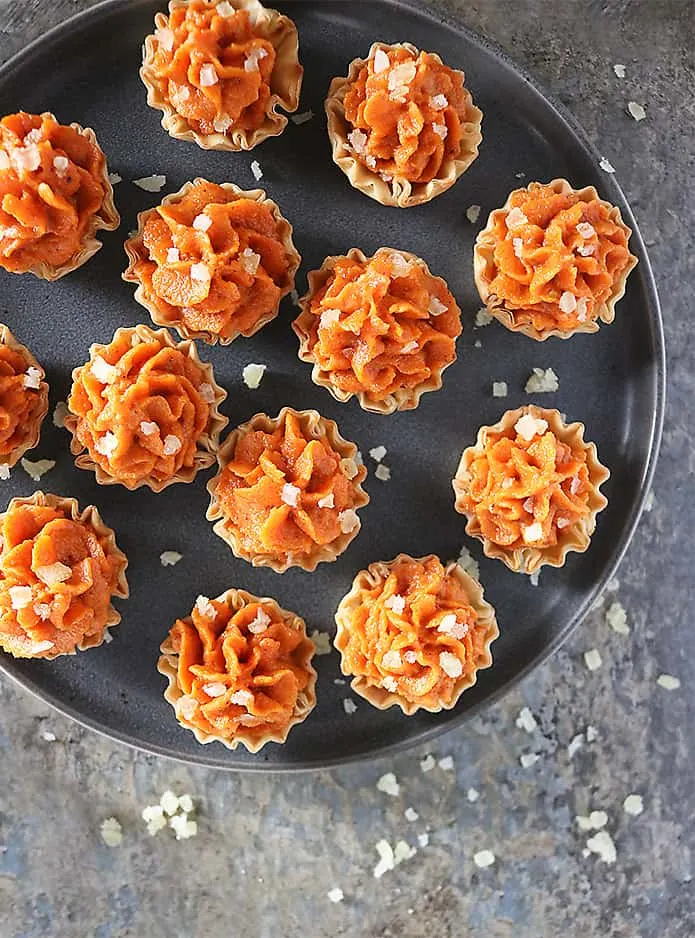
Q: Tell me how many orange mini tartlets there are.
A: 13